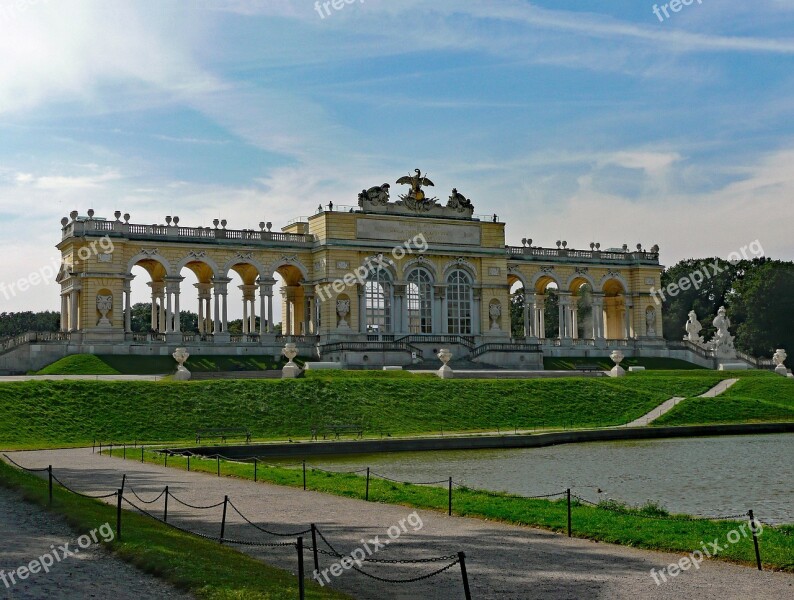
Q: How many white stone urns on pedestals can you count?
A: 5